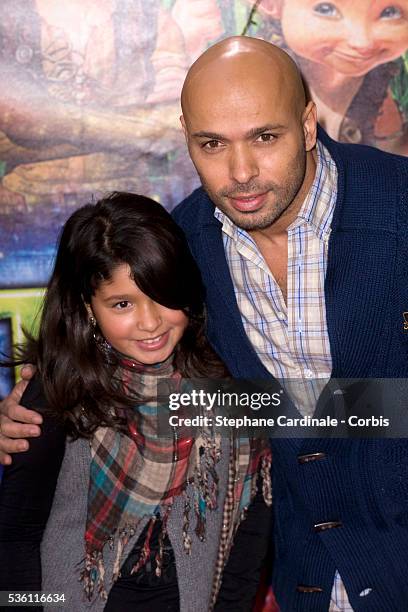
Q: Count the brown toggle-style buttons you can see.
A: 3